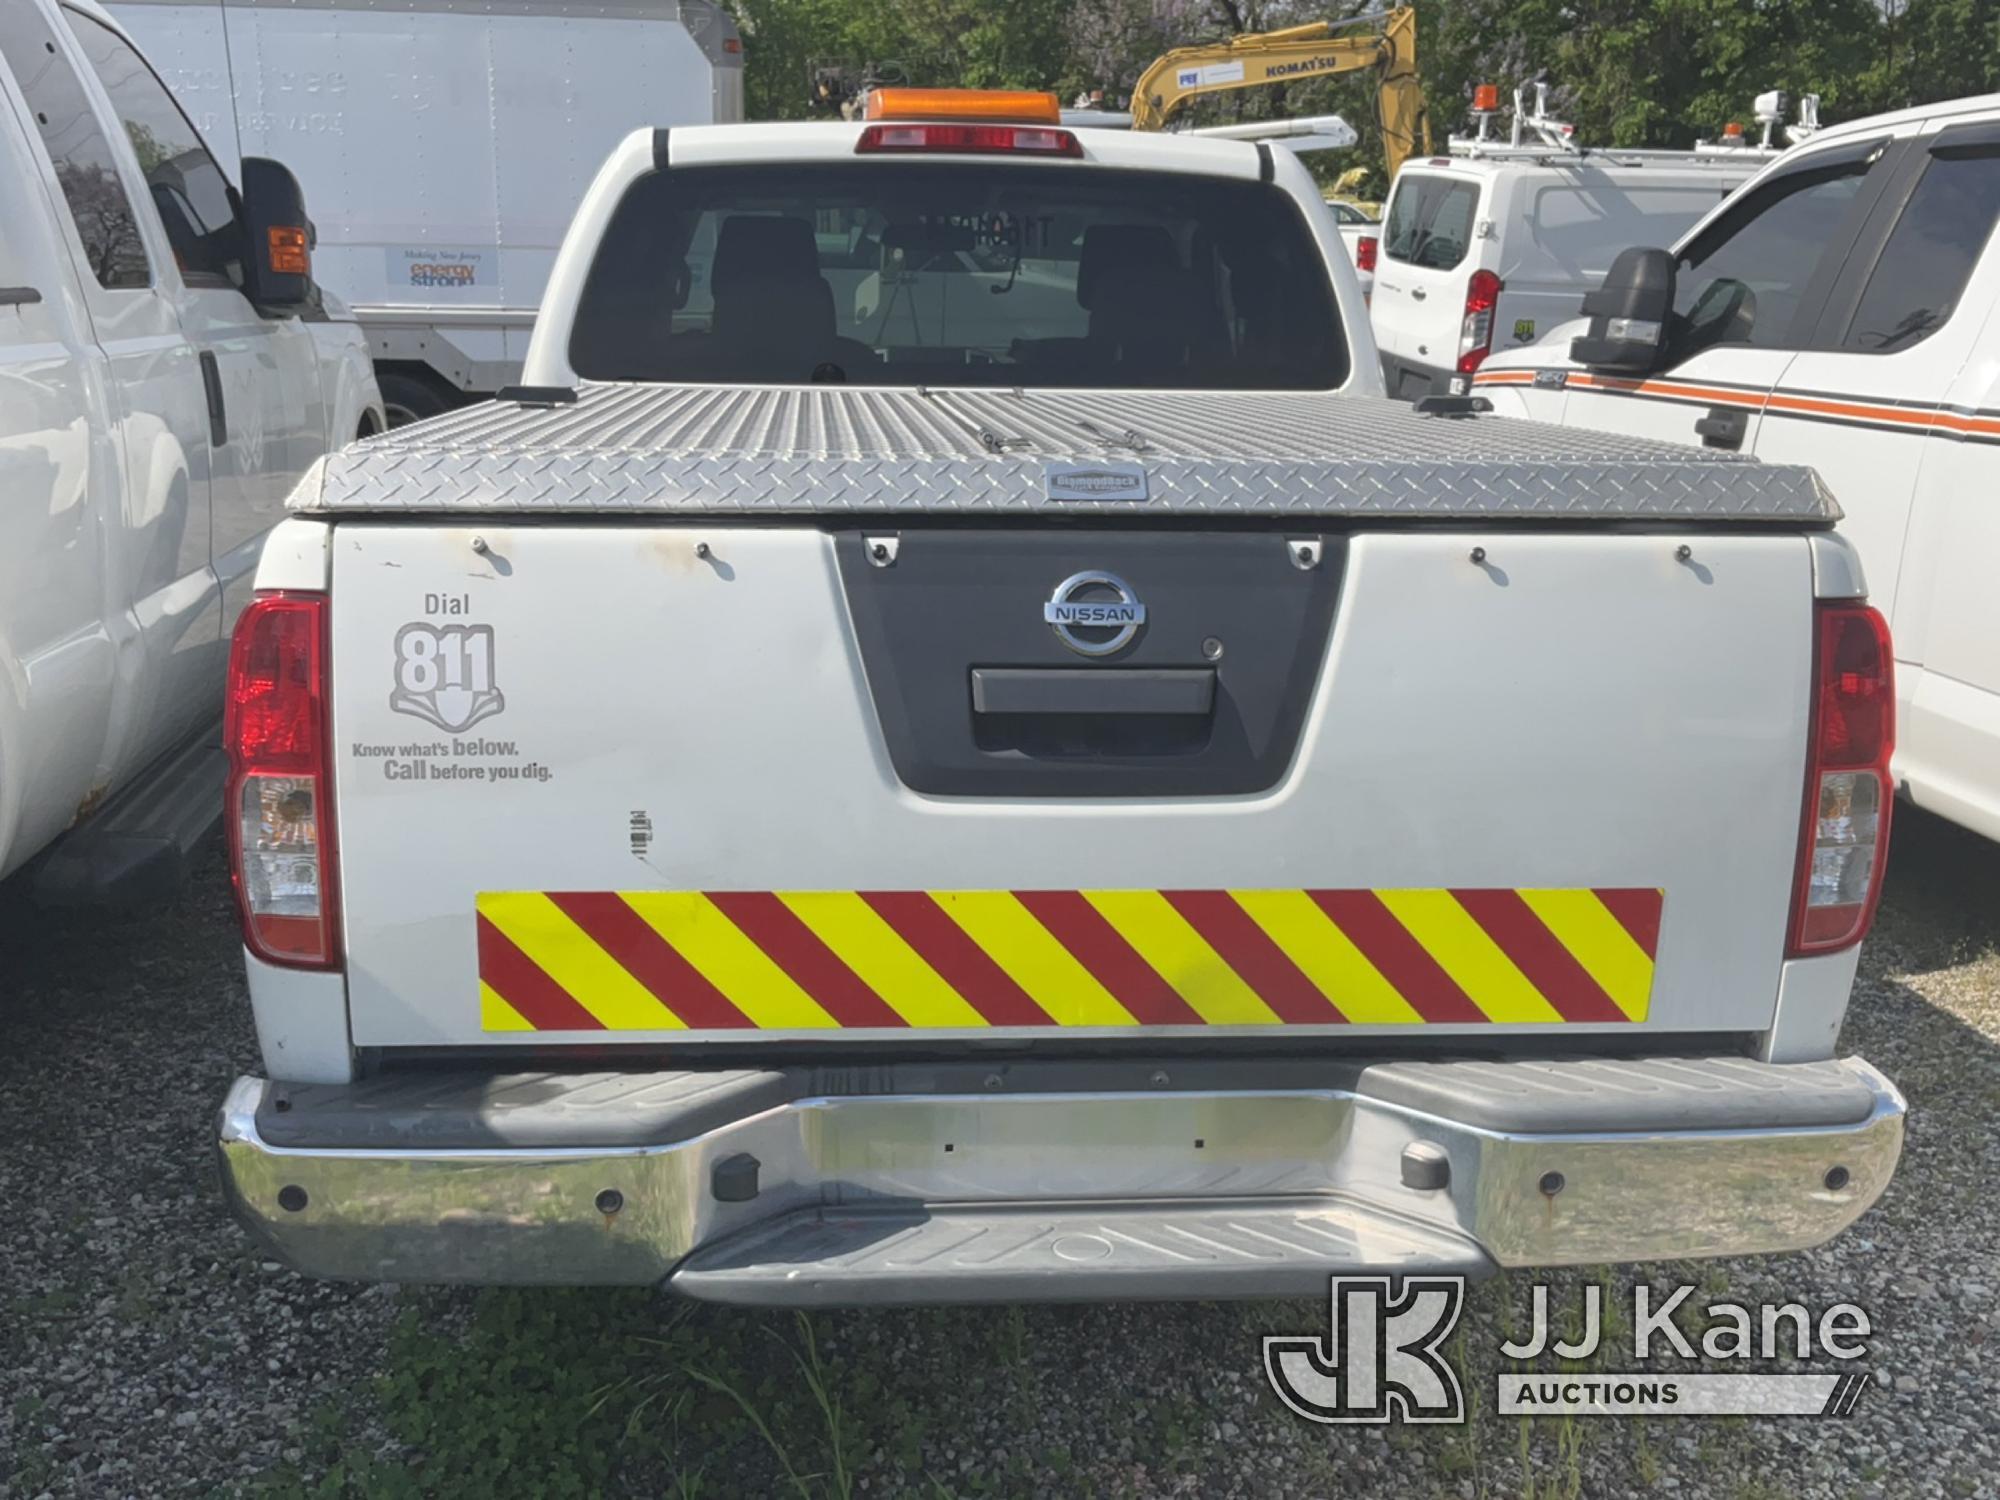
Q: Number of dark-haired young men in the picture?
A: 0